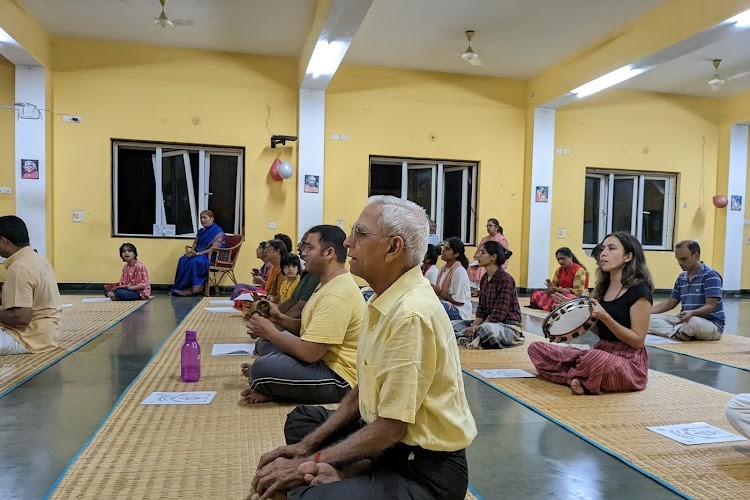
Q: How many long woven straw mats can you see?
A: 4